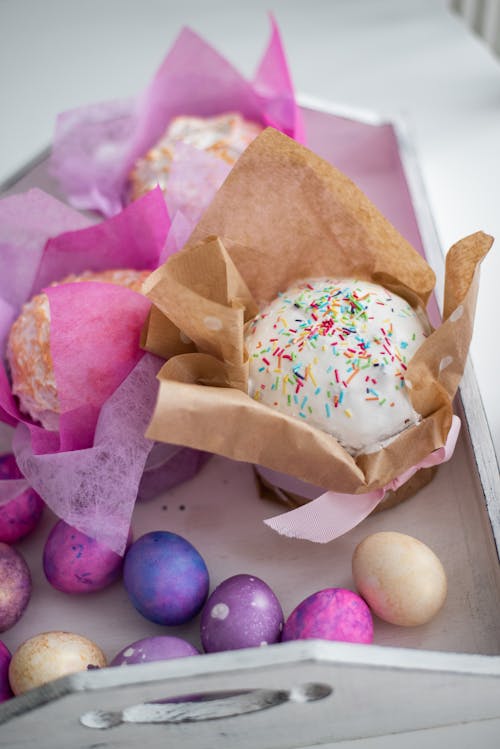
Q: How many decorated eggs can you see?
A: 10